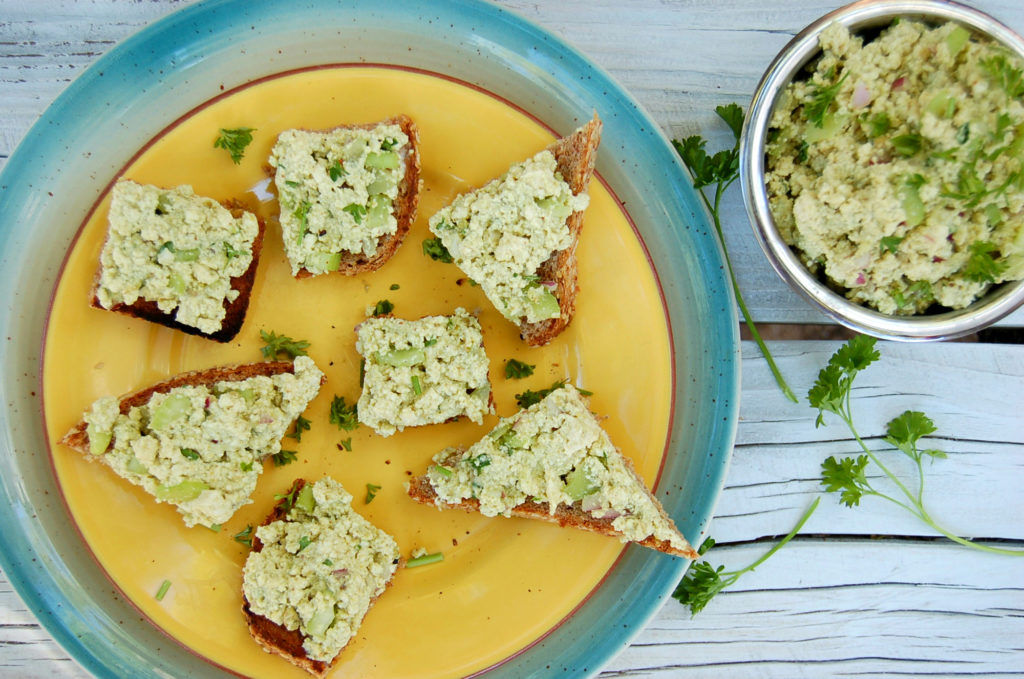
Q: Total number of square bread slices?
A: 4